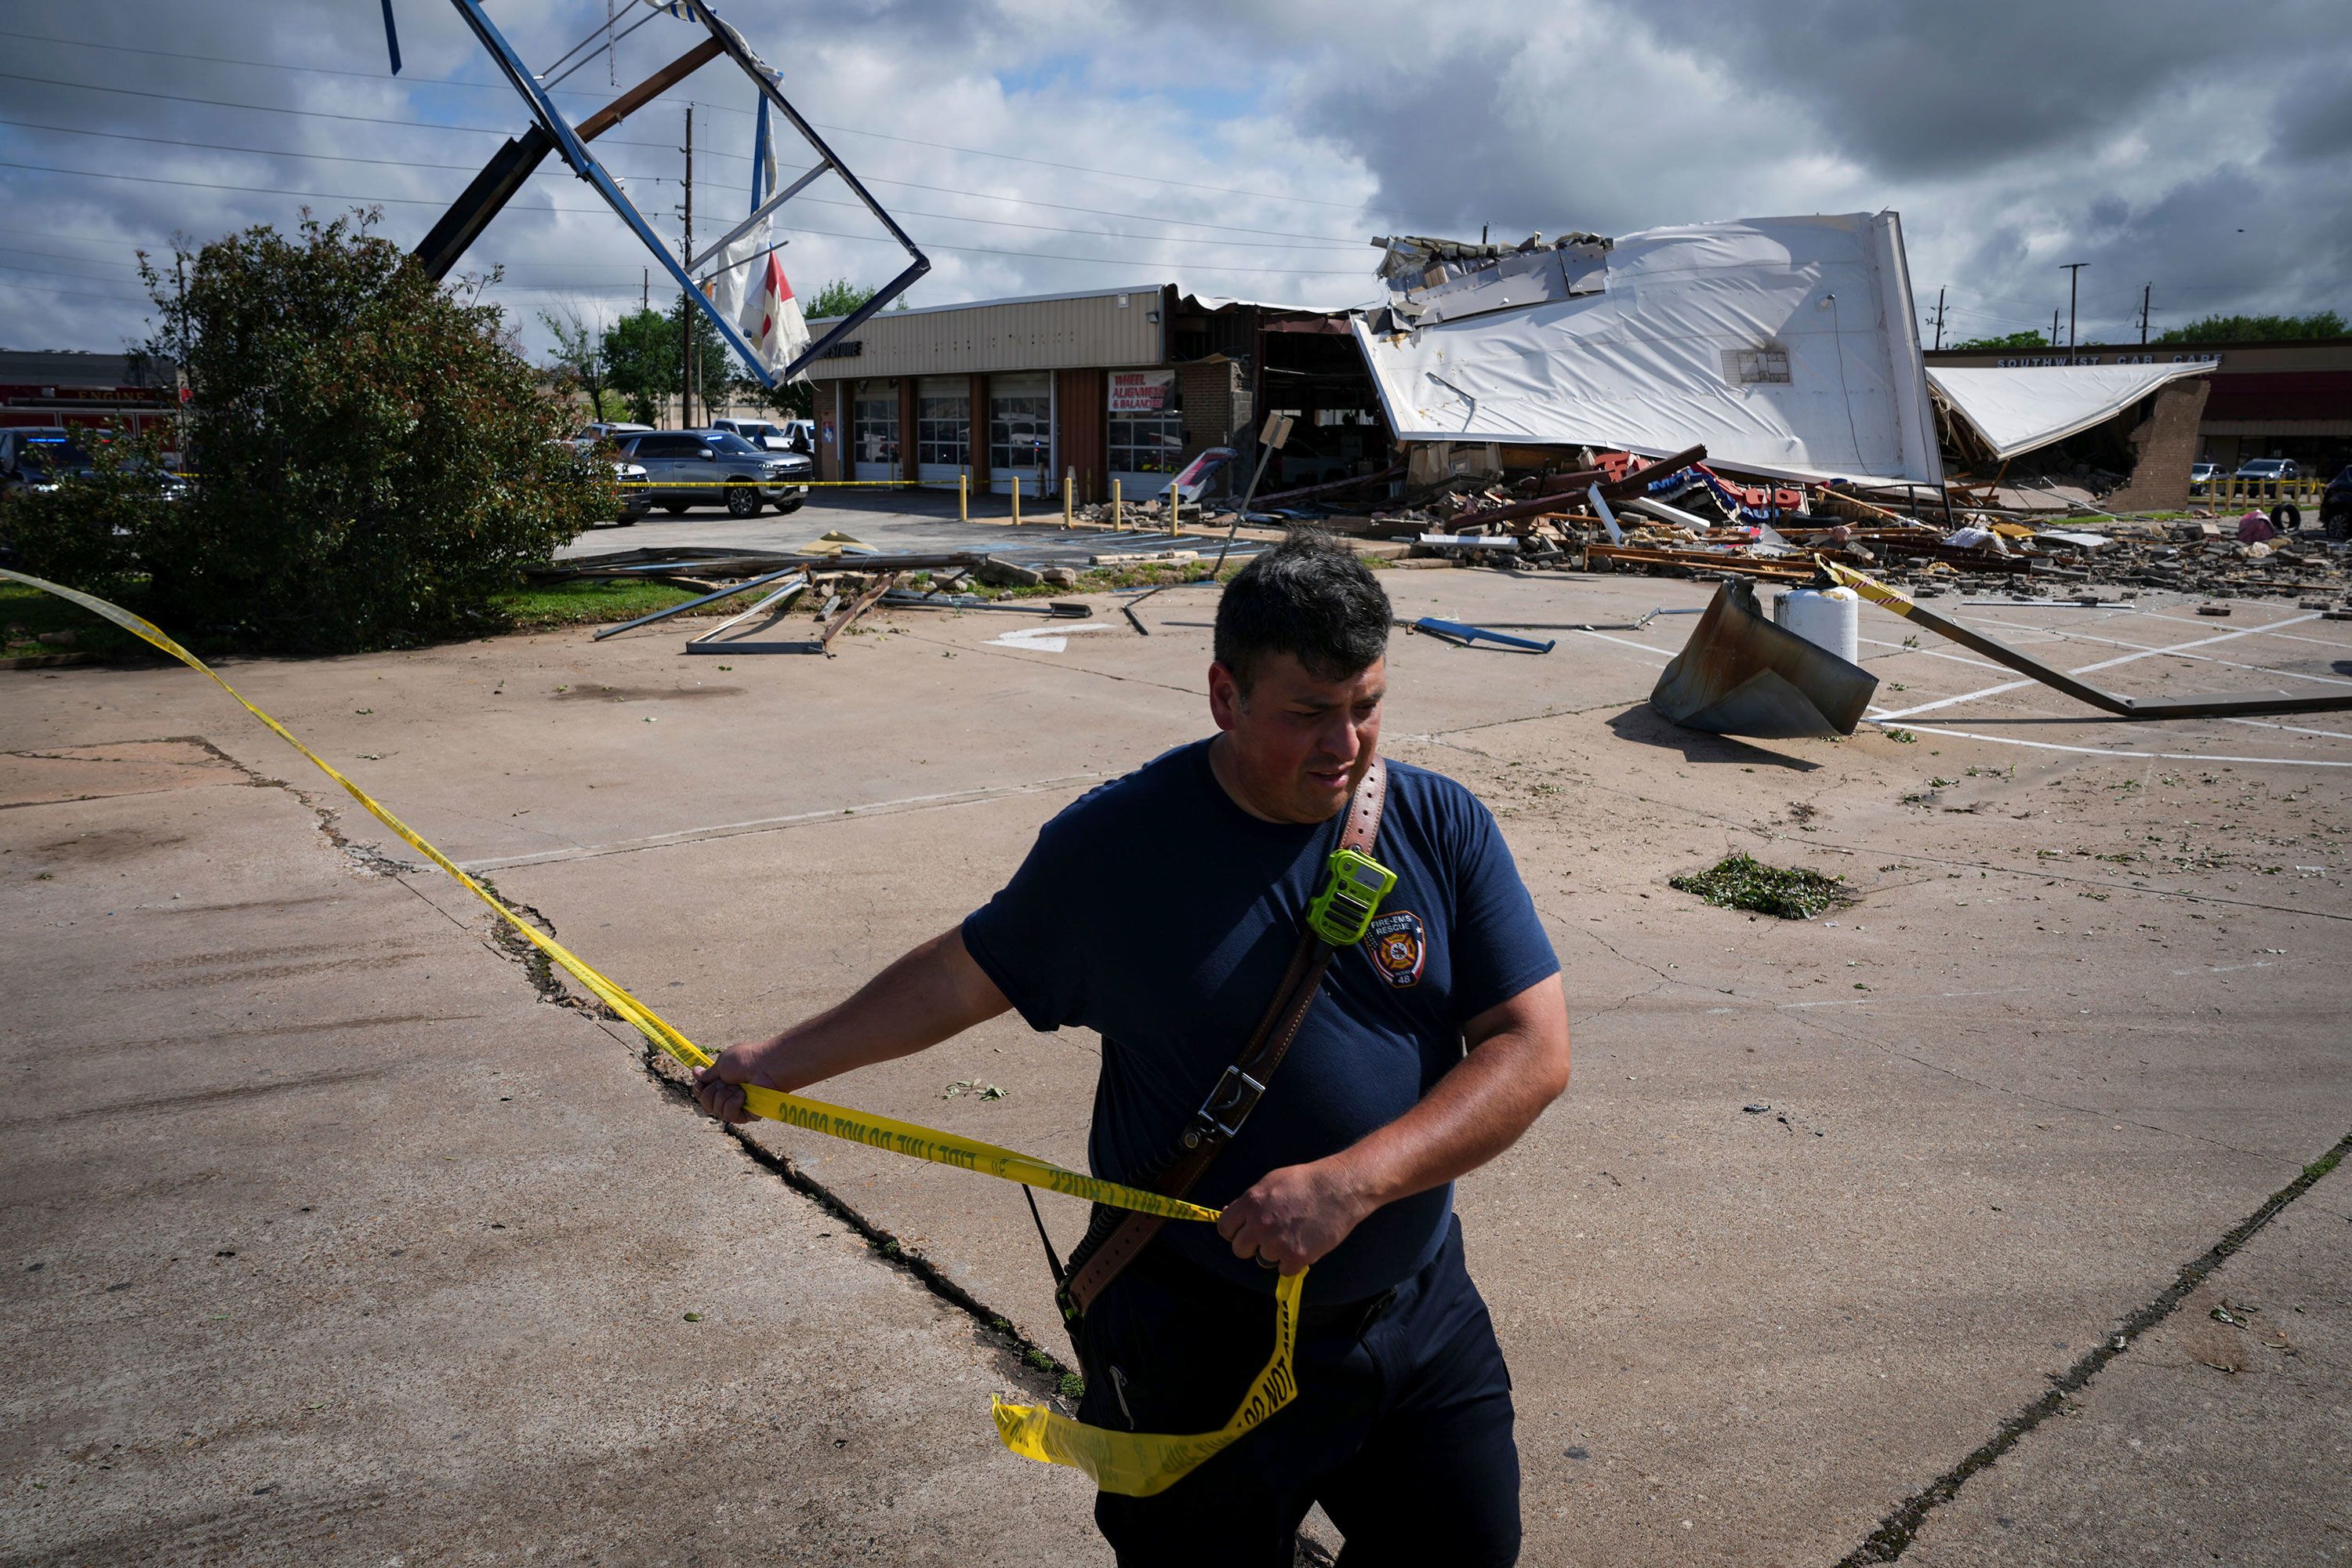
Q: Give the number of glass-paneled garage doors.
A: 4